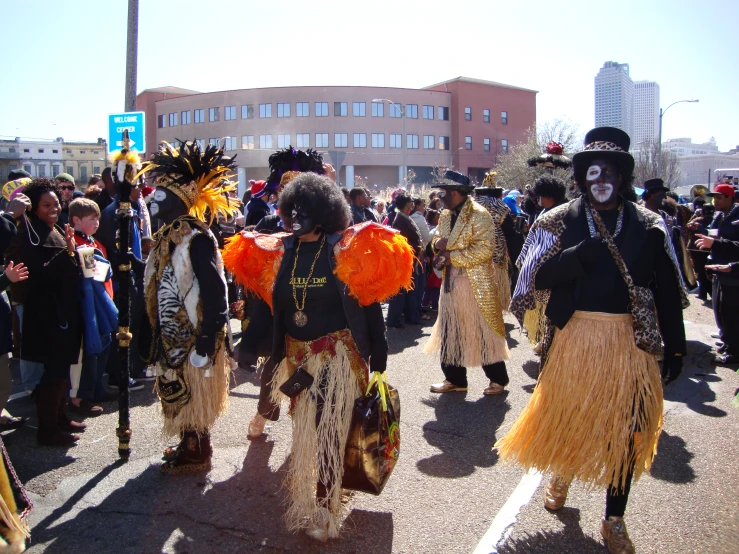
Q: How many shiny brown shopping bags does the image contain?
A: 1